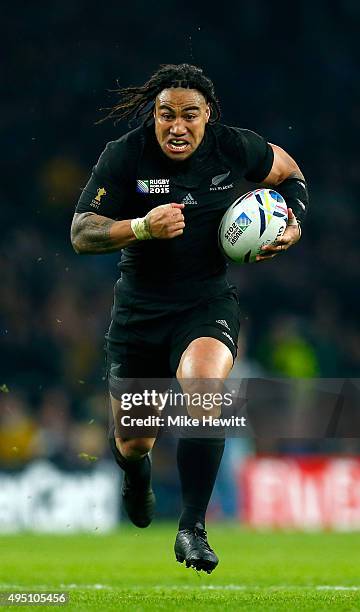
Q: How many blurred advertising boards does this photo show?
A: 2